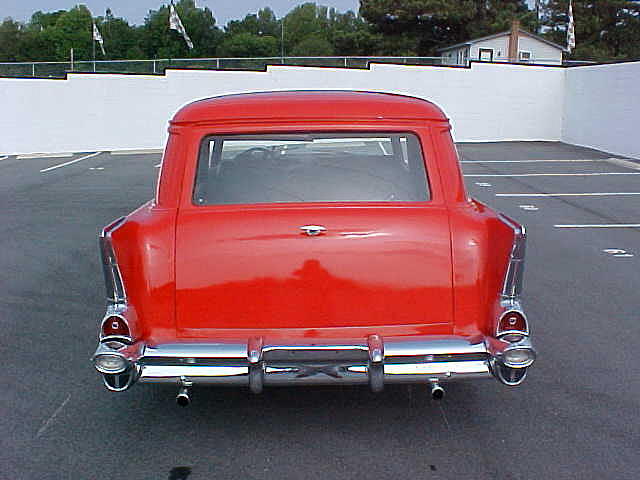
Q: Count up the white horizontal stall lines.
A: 4